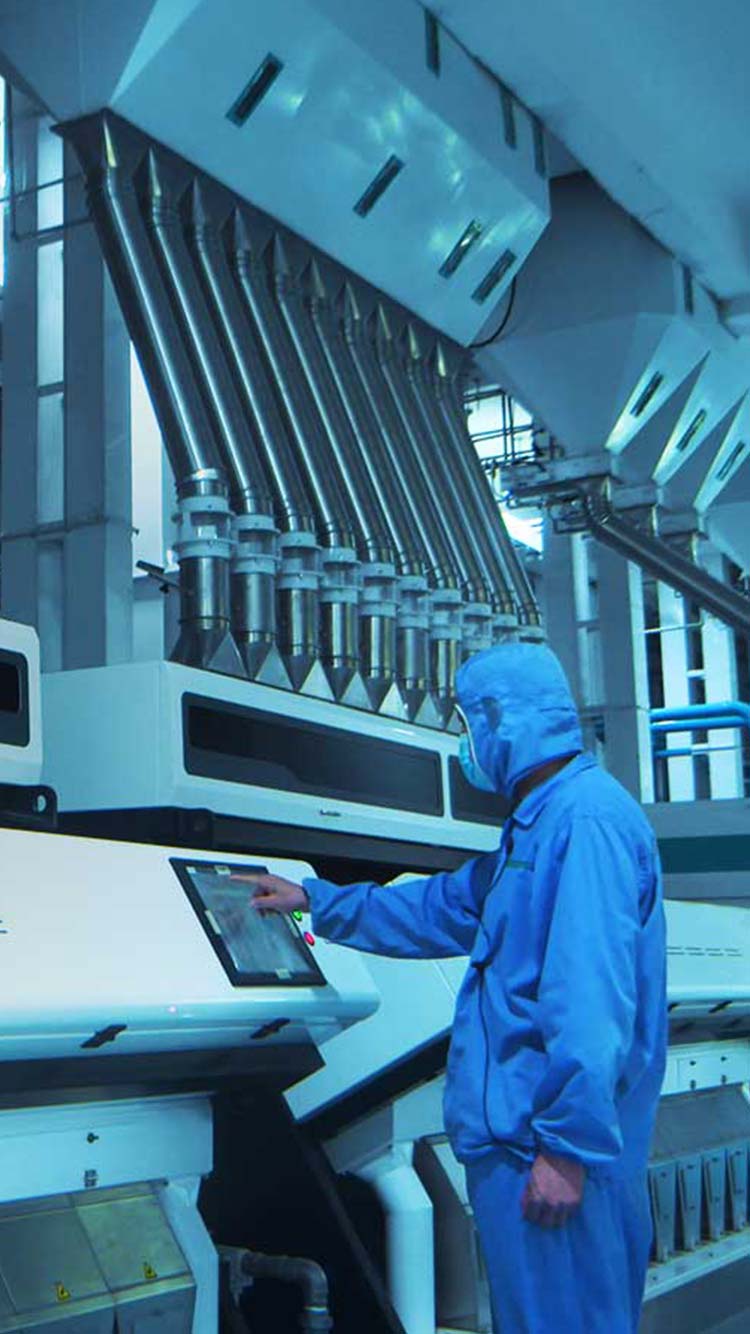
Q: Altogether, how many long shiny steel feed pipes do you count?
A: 10